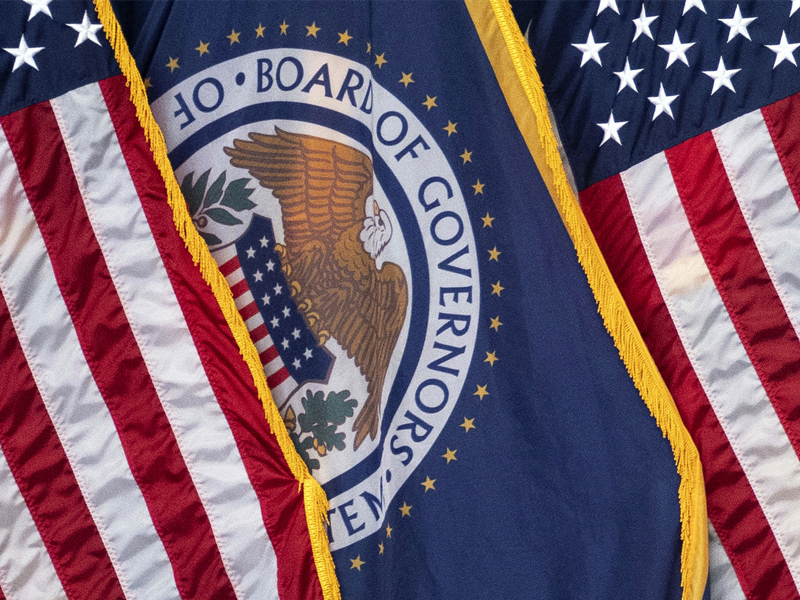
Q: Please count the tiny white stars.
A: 12